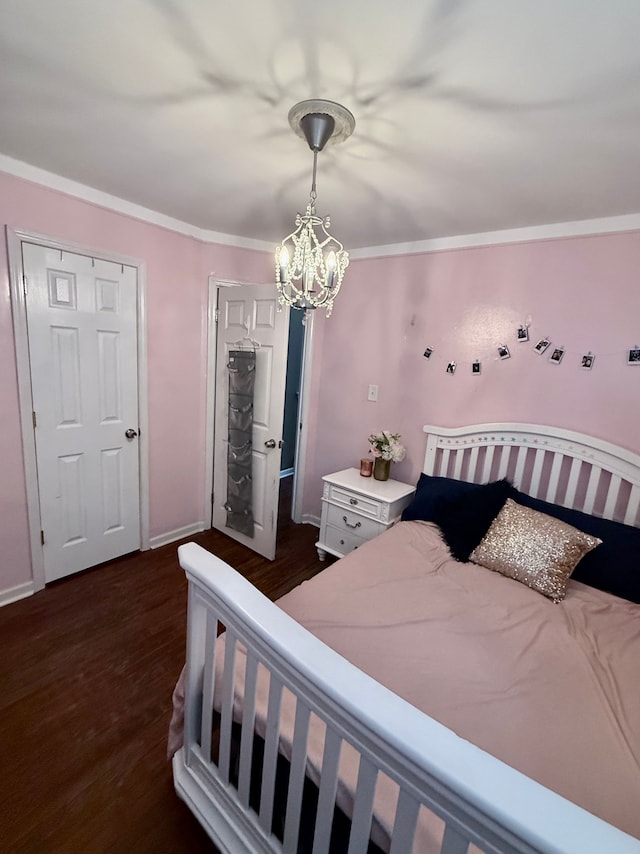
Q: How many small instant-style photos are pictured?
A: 9